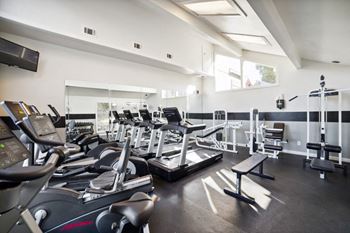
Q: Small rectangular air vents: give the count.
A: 3